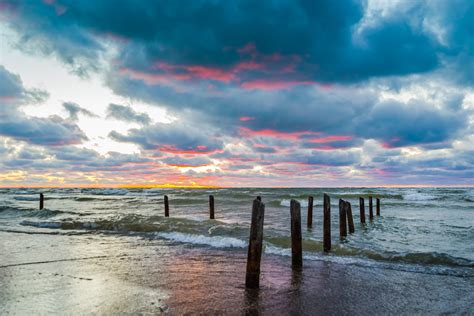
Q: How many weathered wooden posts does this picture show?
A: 12